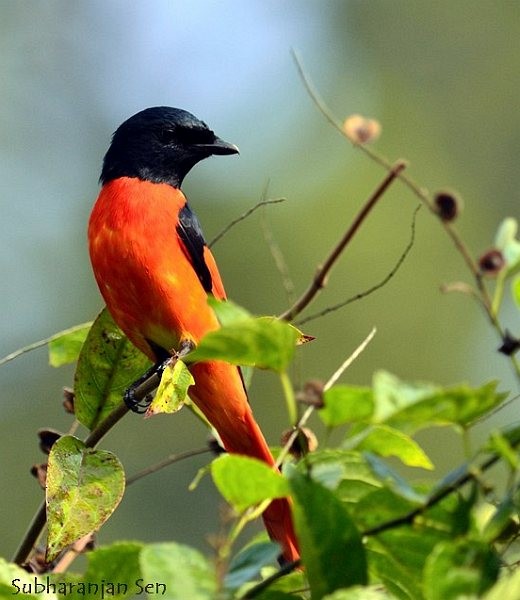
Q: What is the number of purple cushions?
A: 0